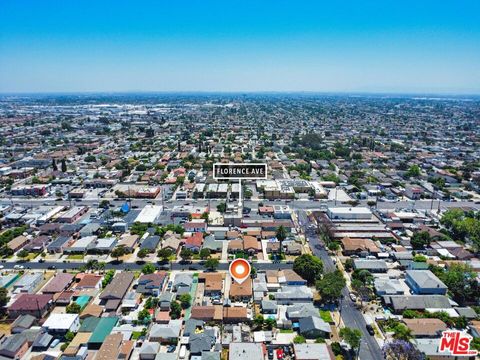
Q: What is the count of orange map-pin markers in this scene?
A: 1